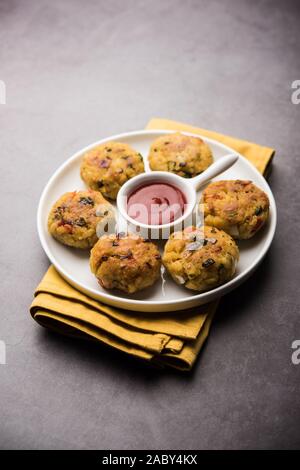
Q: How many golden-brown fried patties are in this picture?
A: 6